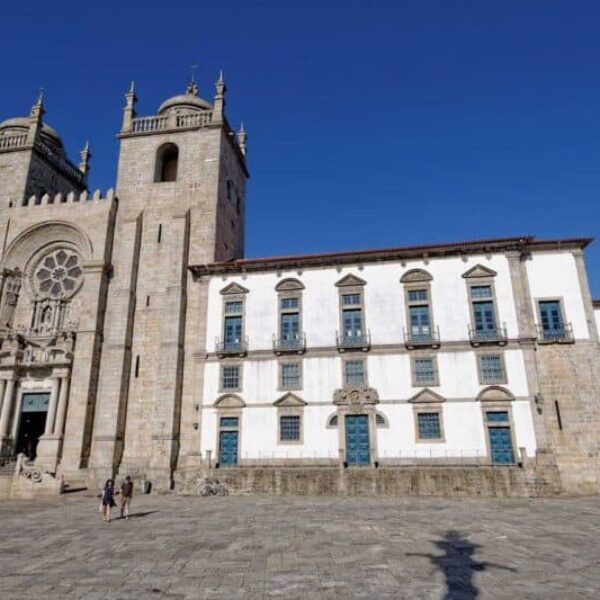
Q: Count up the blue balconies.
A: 6